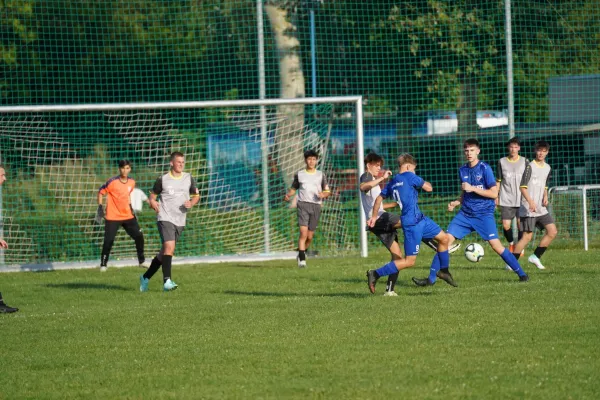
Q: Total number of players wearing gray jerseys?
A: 5